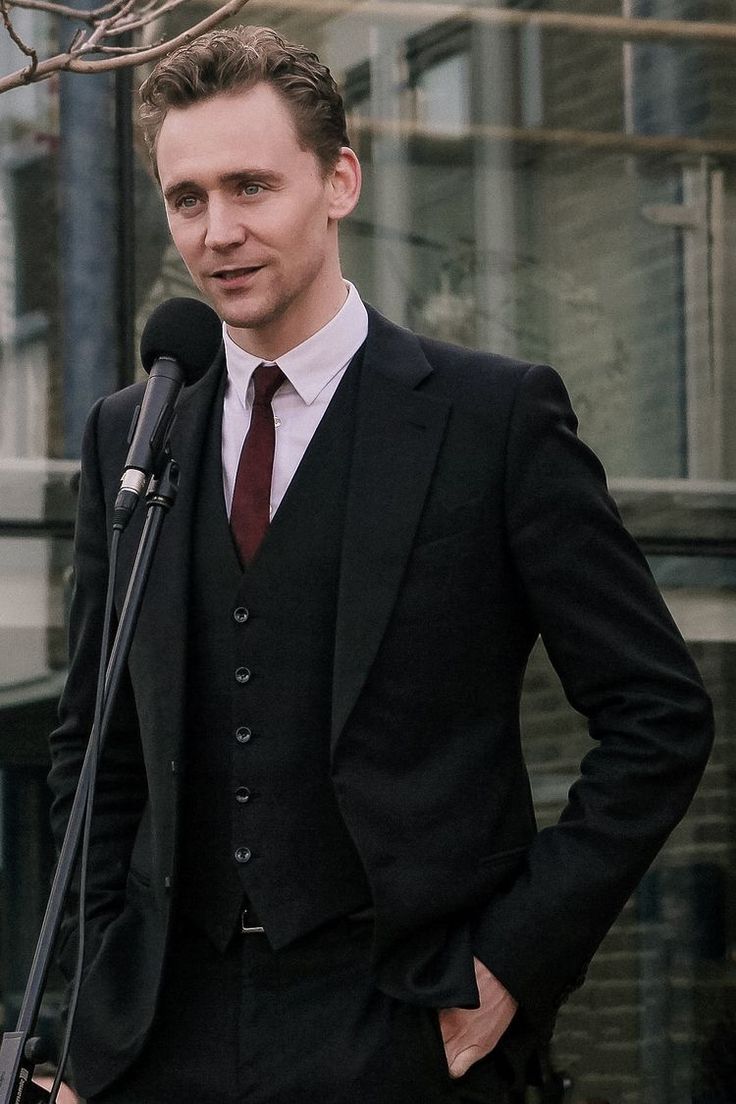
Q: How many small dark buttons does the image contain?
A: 5